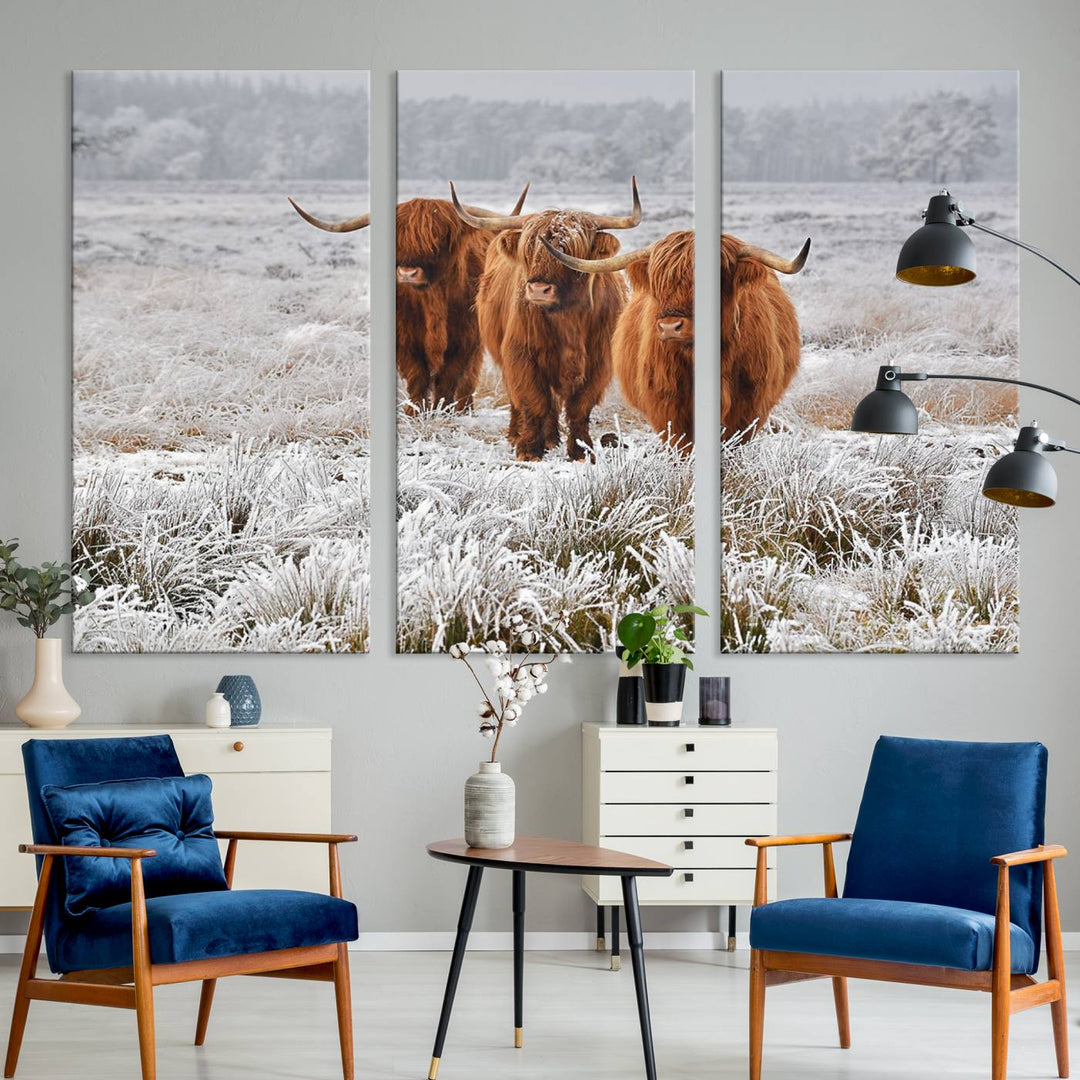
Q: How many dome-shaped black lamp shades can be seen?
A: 3